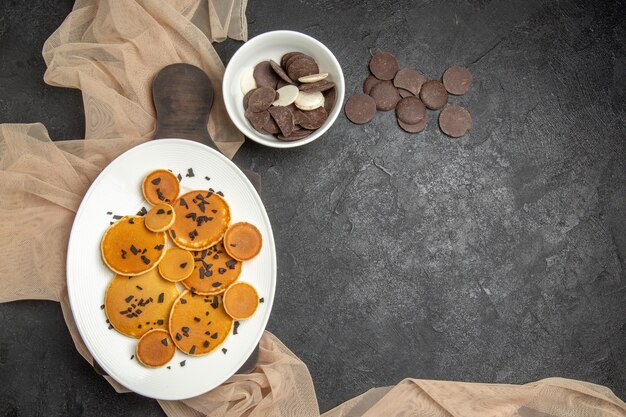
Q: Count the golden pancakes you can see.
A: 11